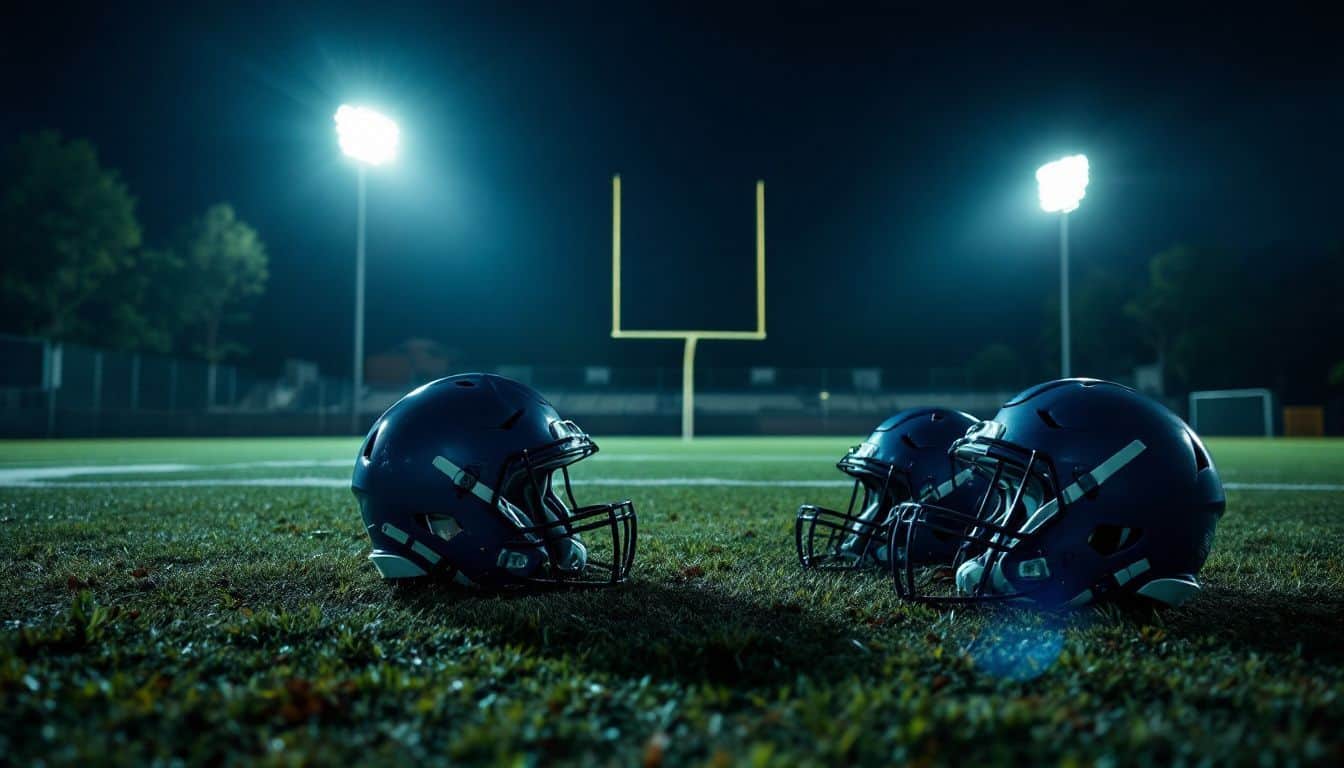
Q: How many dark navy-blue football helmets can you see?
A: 3